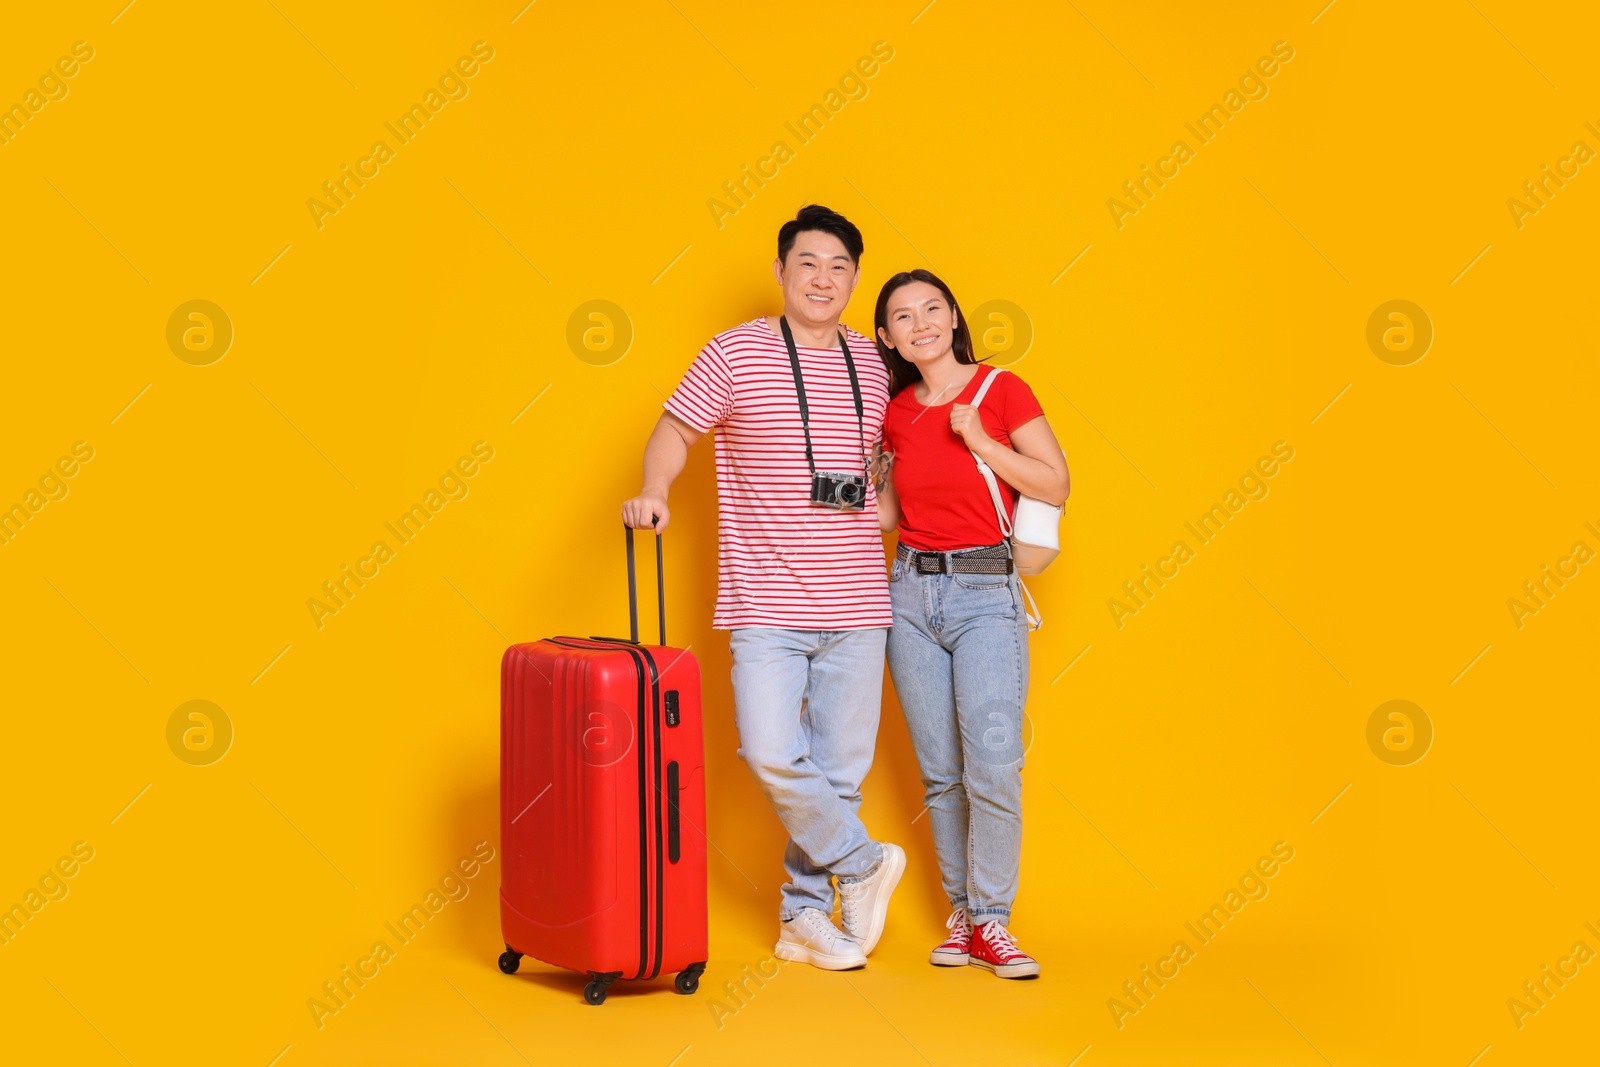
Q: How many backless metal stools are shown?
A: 0